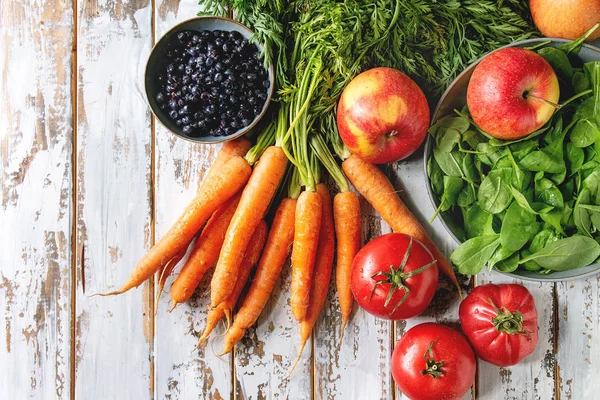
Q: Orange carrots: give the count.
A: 10